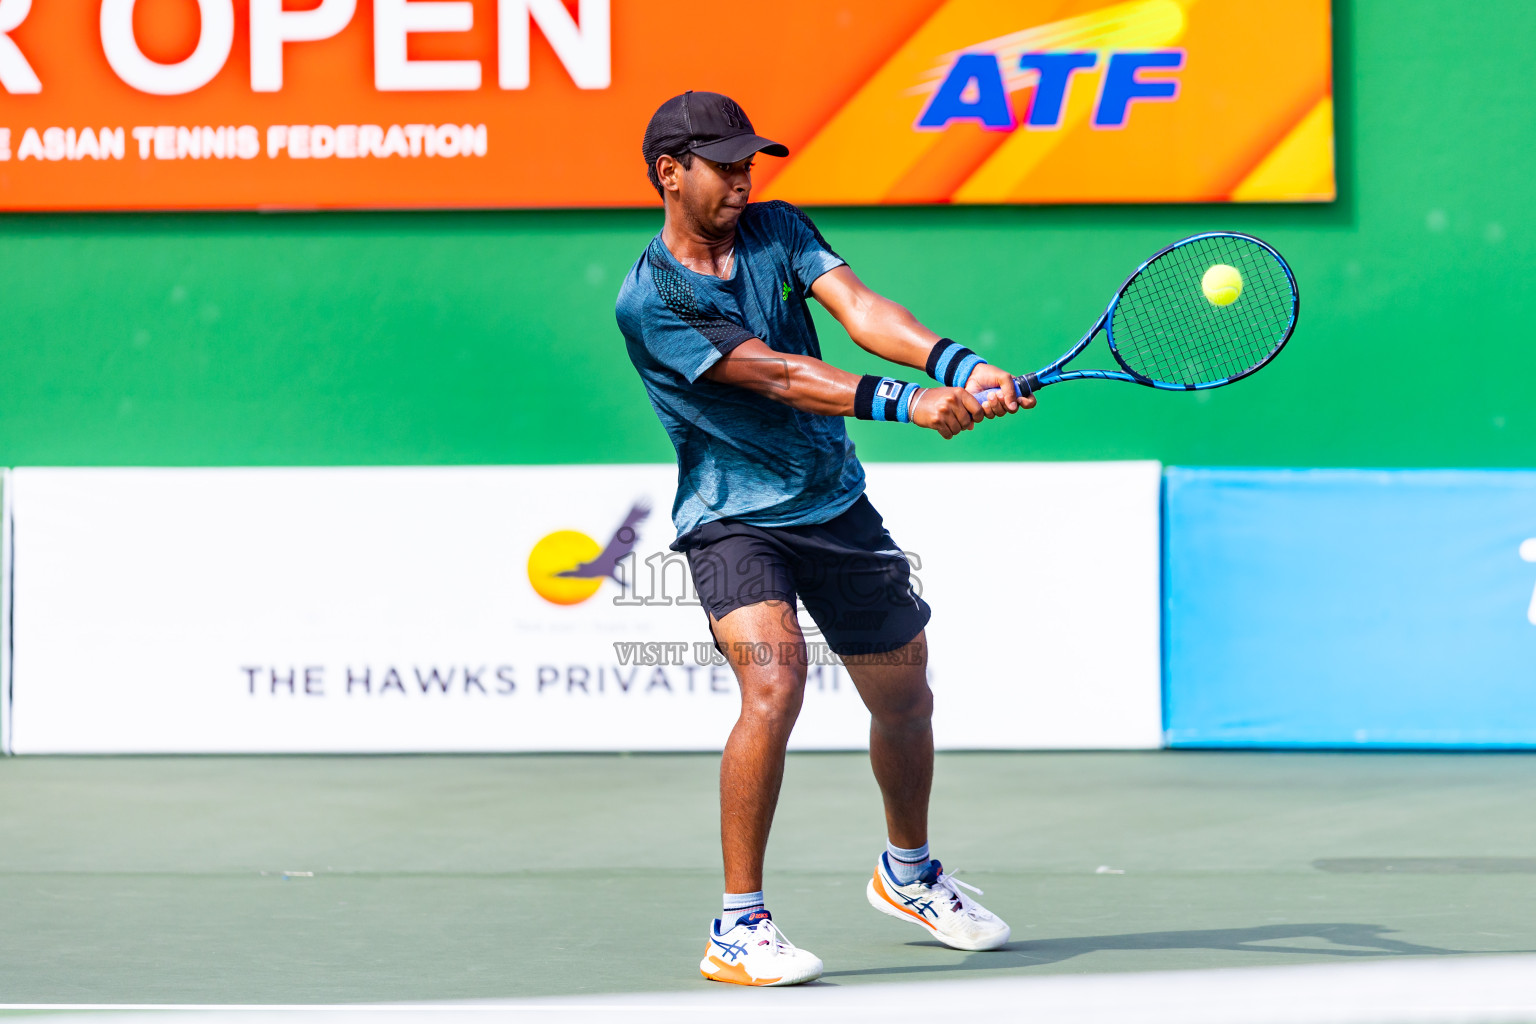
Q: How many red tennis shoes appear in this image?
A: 0